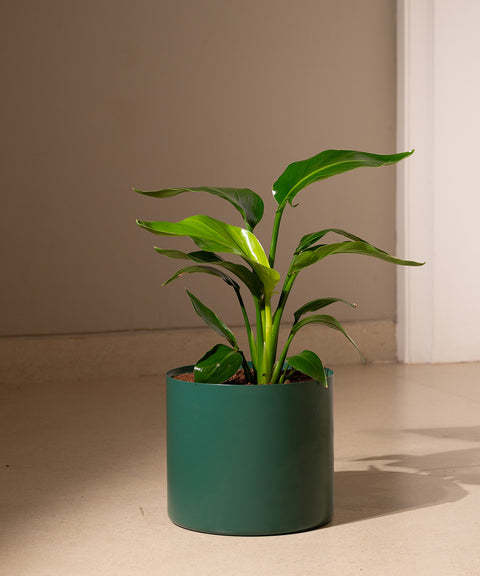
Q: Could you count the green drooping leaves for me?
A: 12